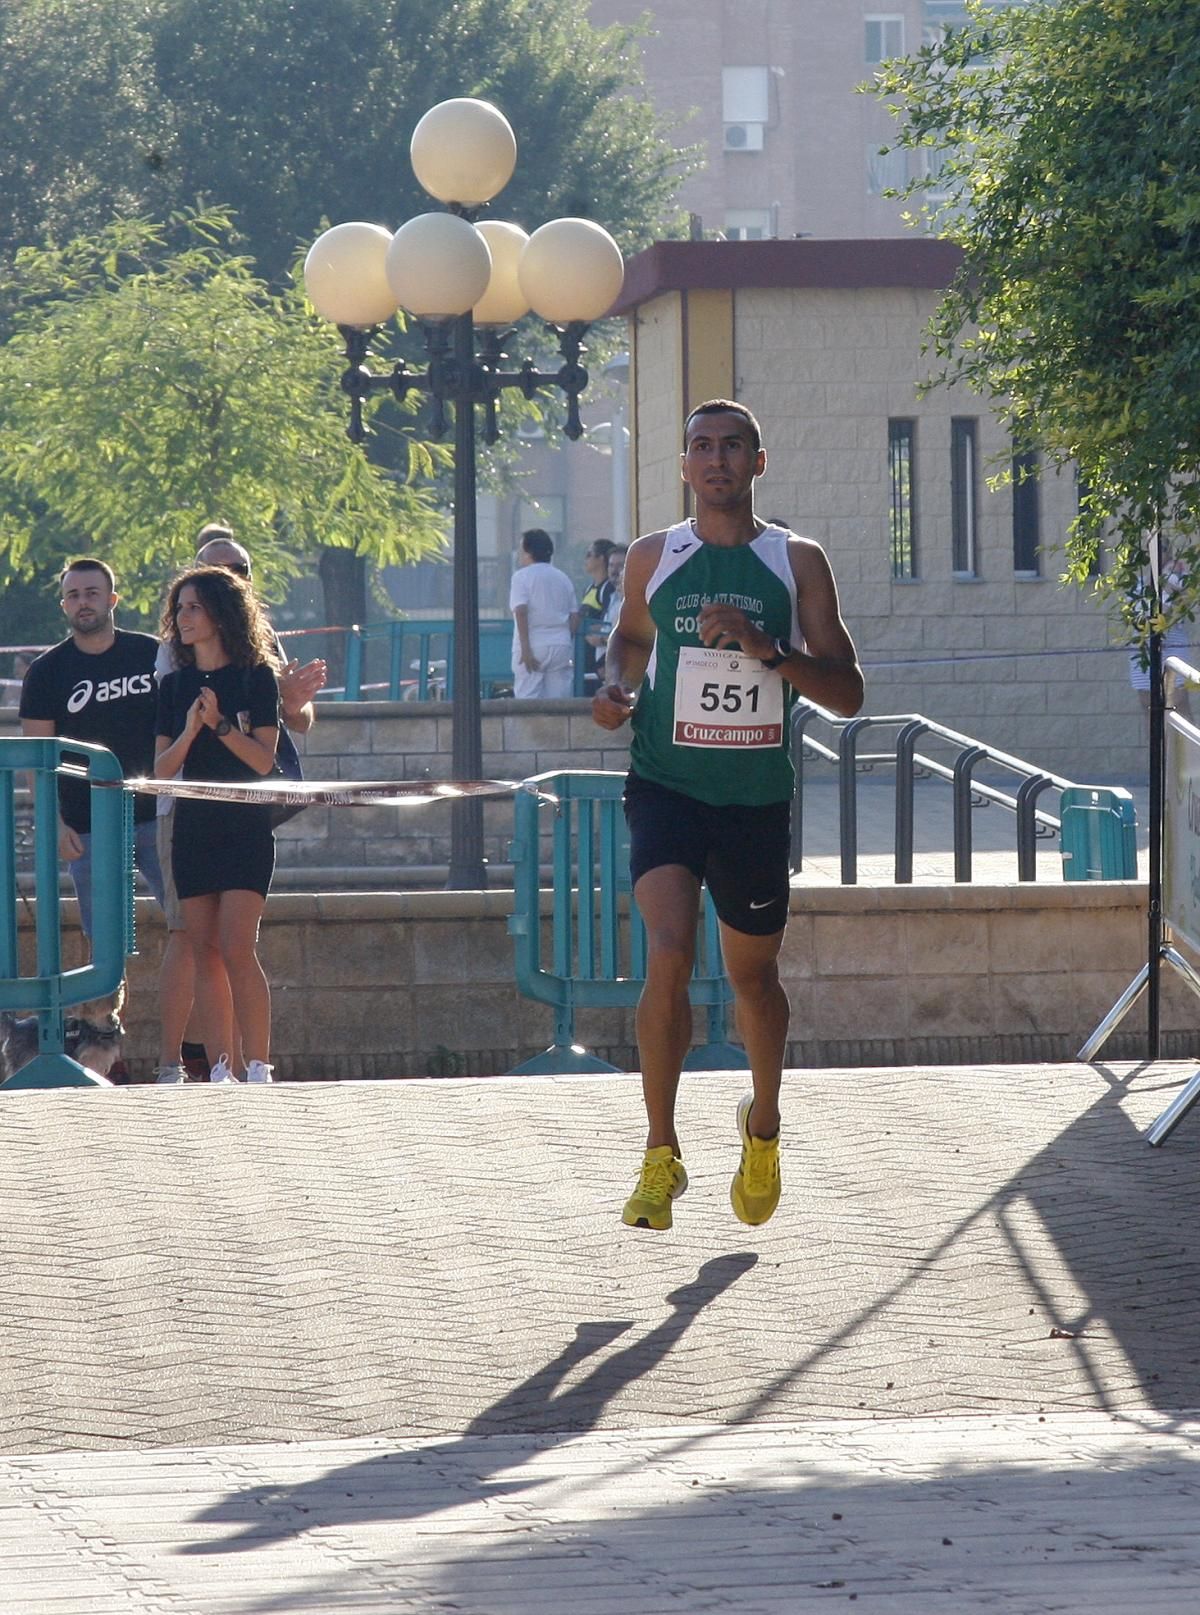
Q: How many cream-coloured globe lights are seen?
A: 5